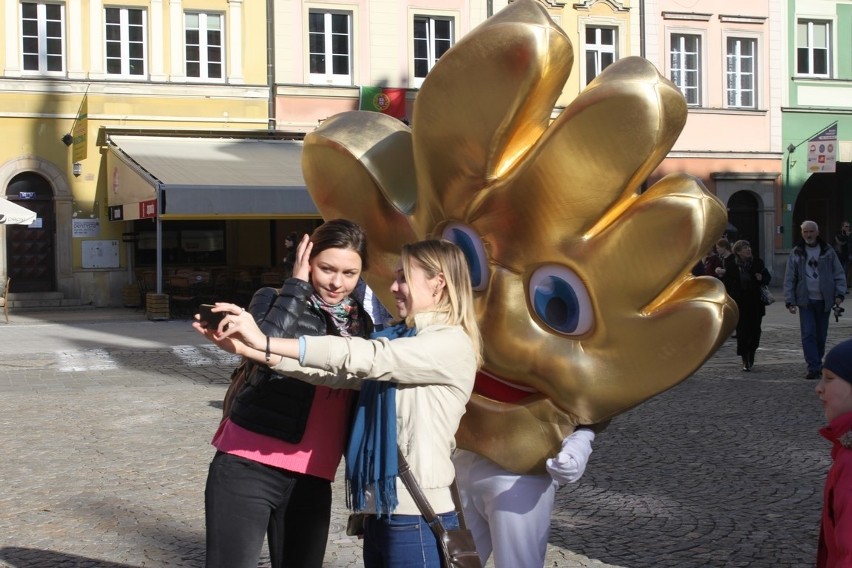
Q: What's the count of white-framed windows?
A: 9